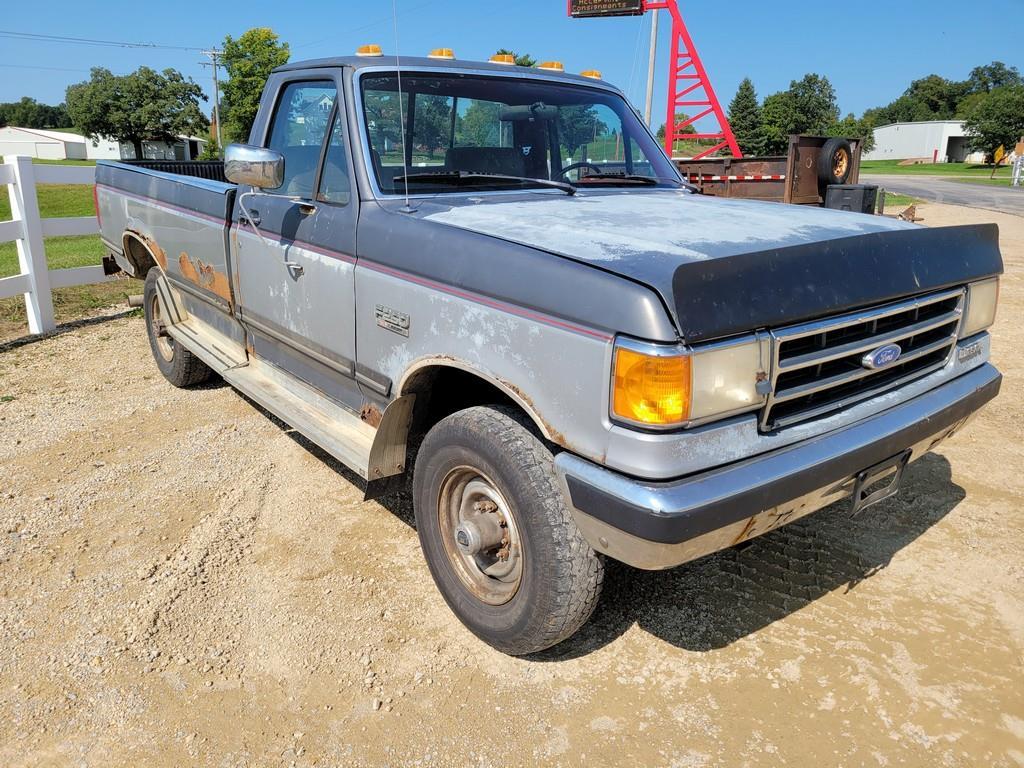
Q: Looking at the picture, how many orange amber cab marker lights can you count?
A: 5